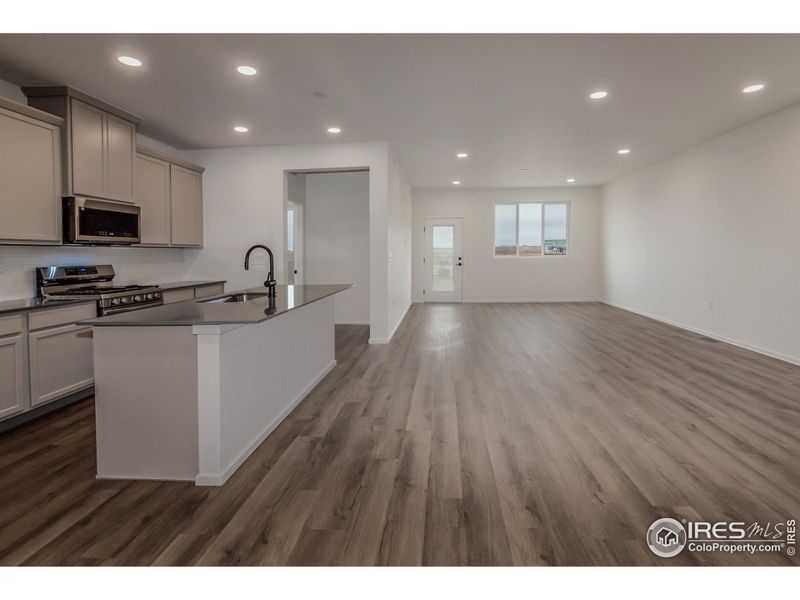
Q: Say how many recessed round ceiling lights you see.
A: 10